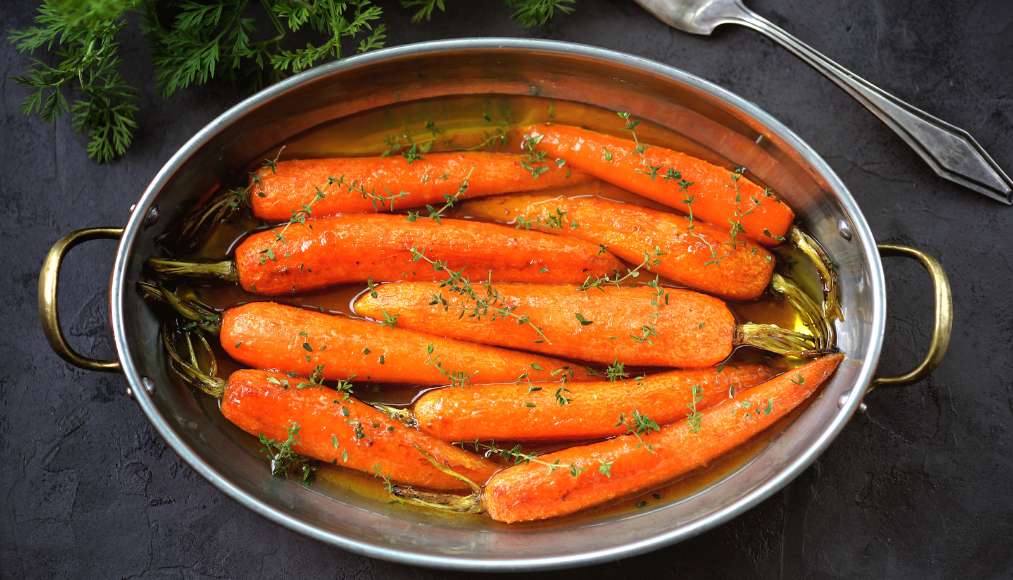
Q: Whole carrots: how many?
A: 9